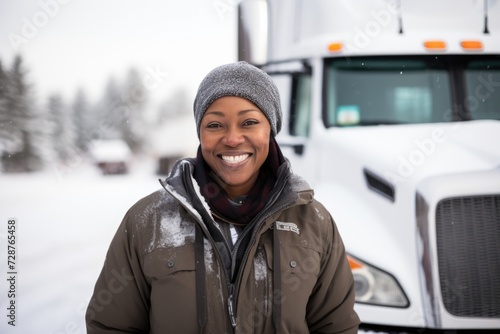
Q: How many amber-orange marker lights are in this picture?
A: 3